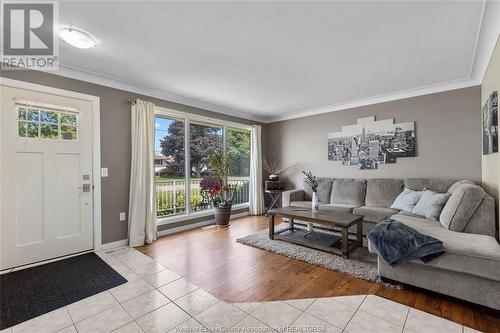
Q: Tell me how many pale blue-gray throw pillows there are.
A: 2